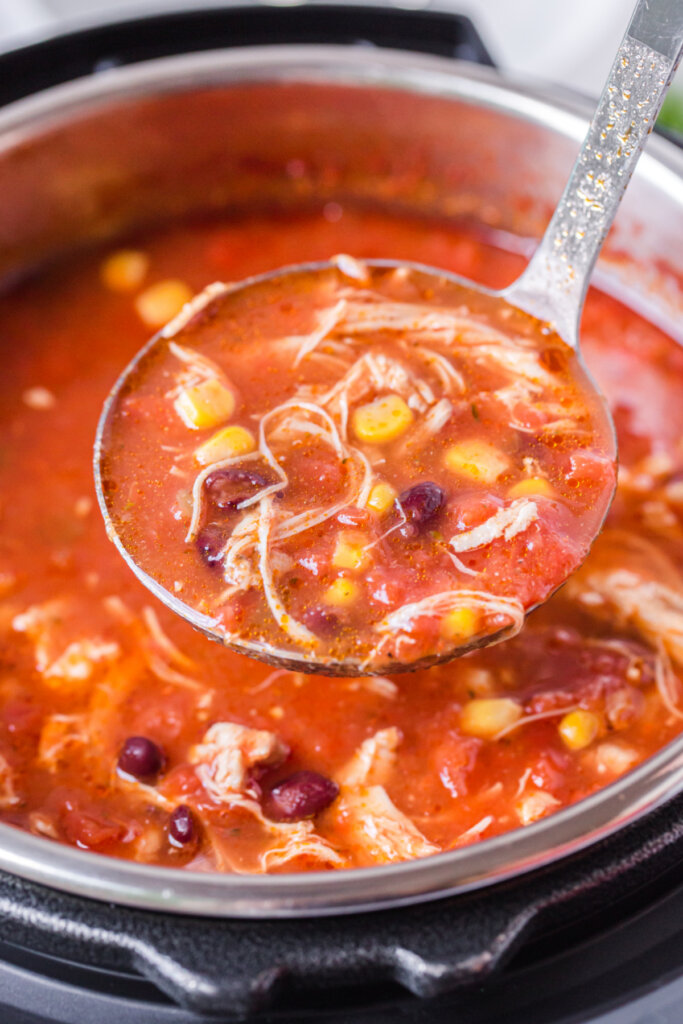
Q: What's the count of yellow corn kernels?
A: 13